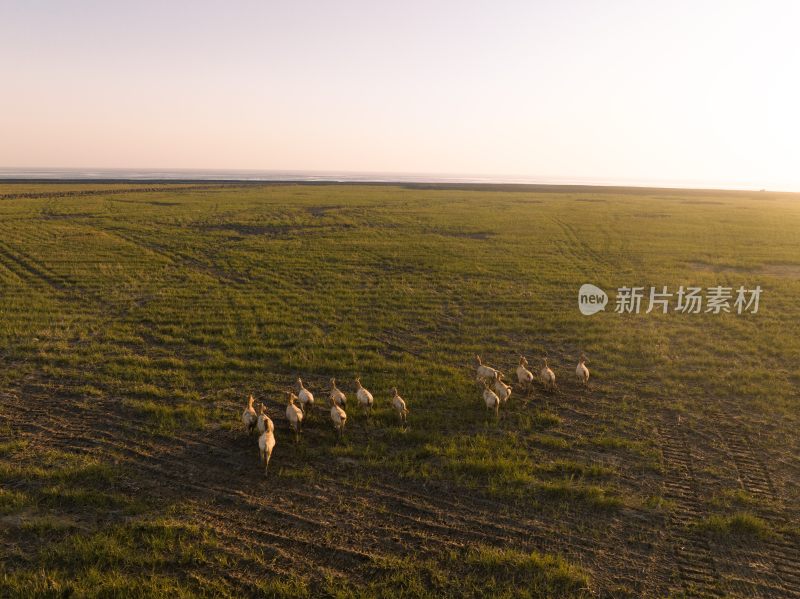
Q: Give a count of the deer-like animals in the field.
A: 15